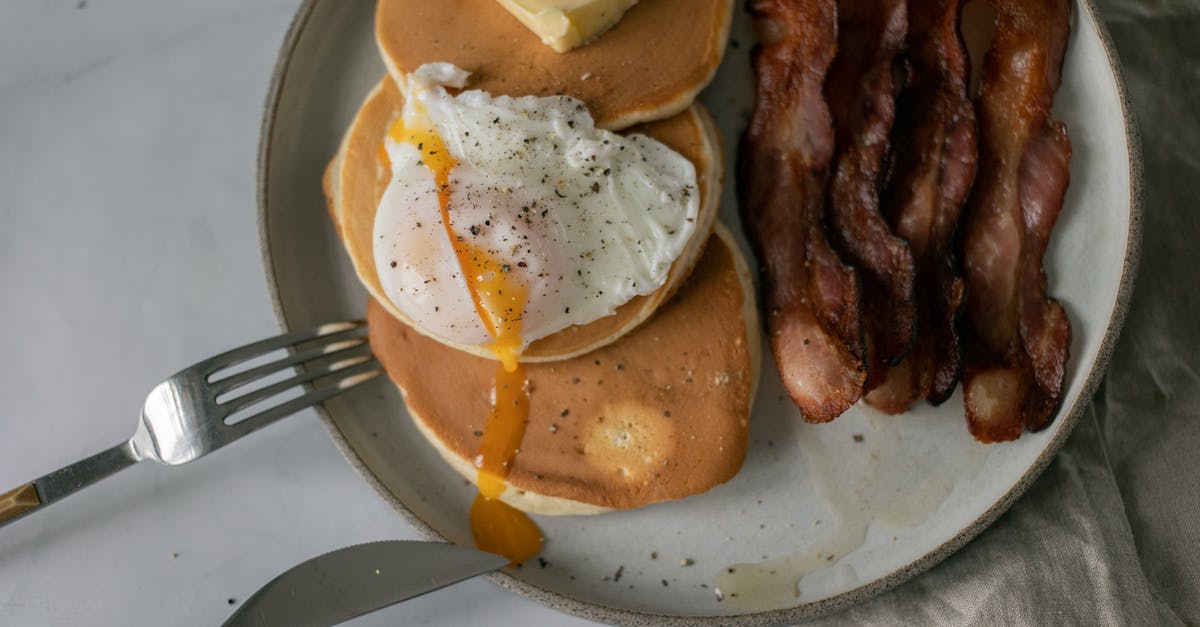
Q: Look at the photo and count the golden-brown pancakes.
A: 3